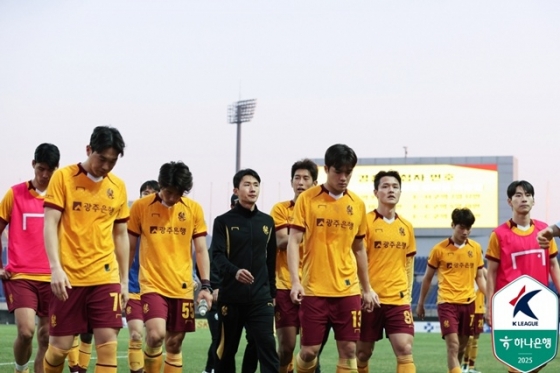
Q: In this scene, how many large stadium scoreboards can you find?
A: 1